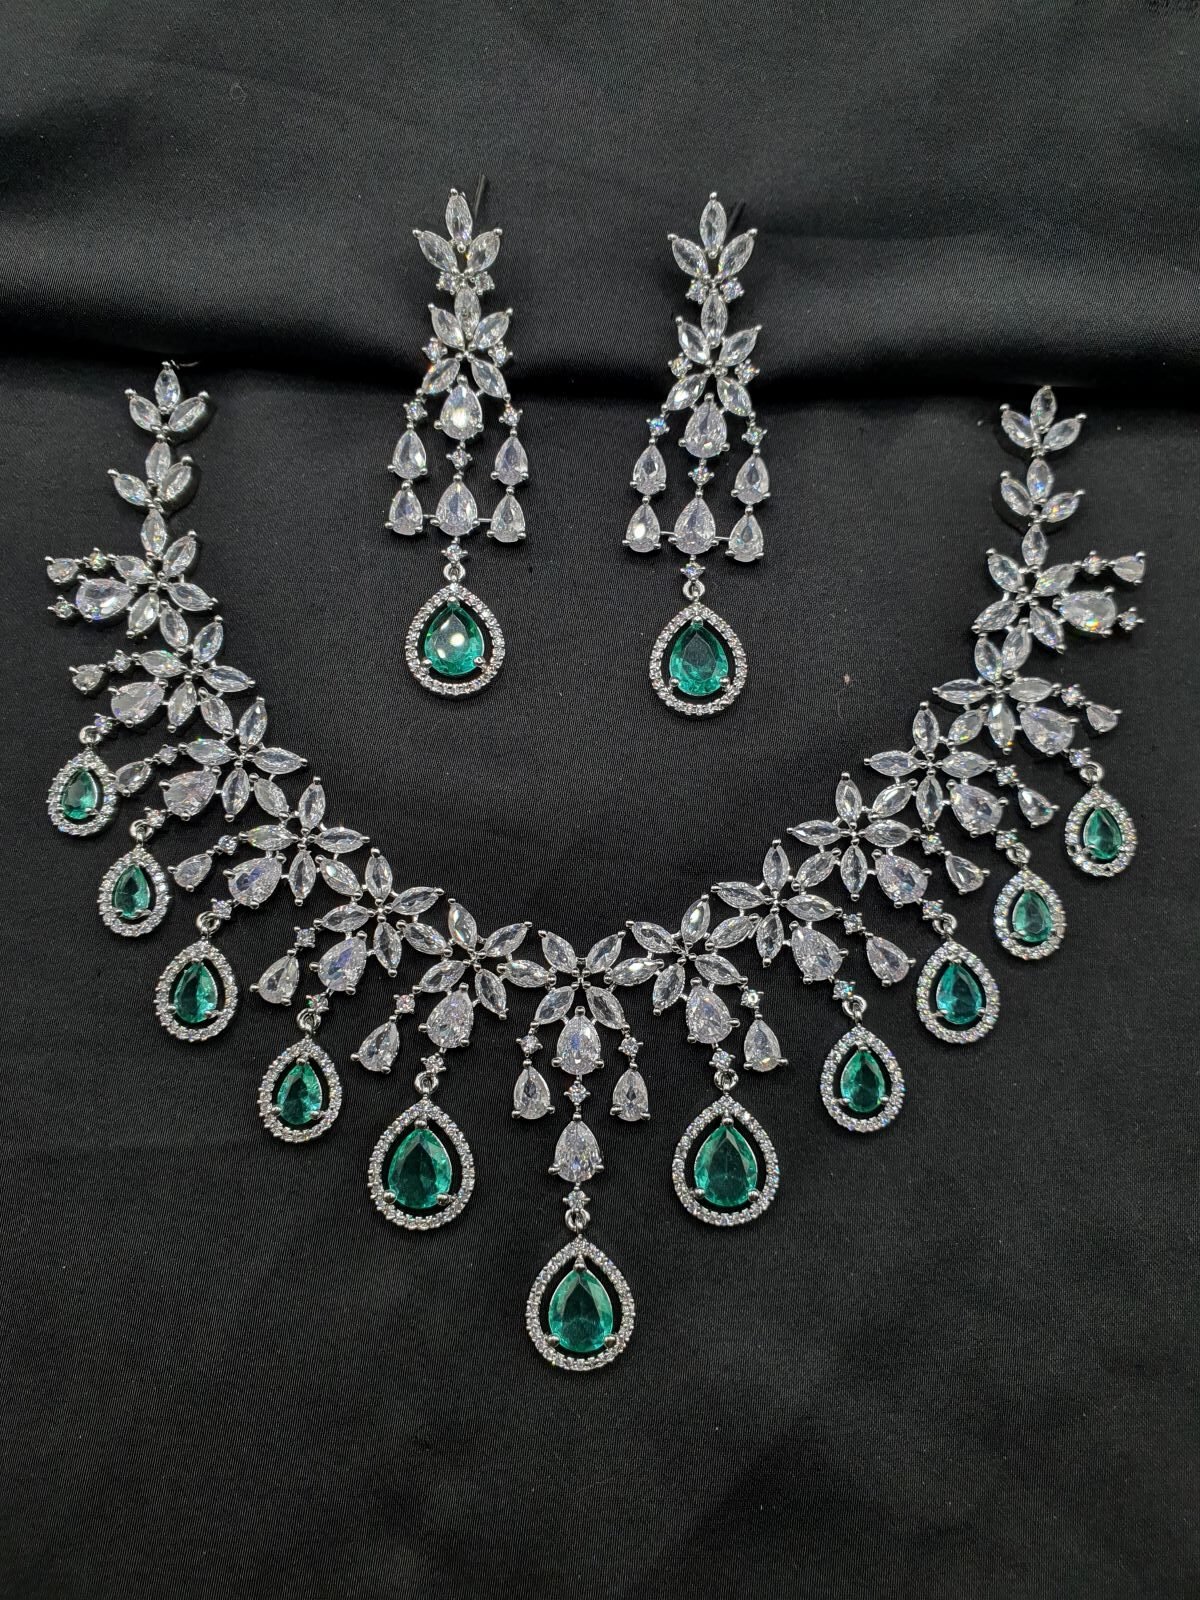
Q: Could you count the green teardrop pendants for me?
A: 13